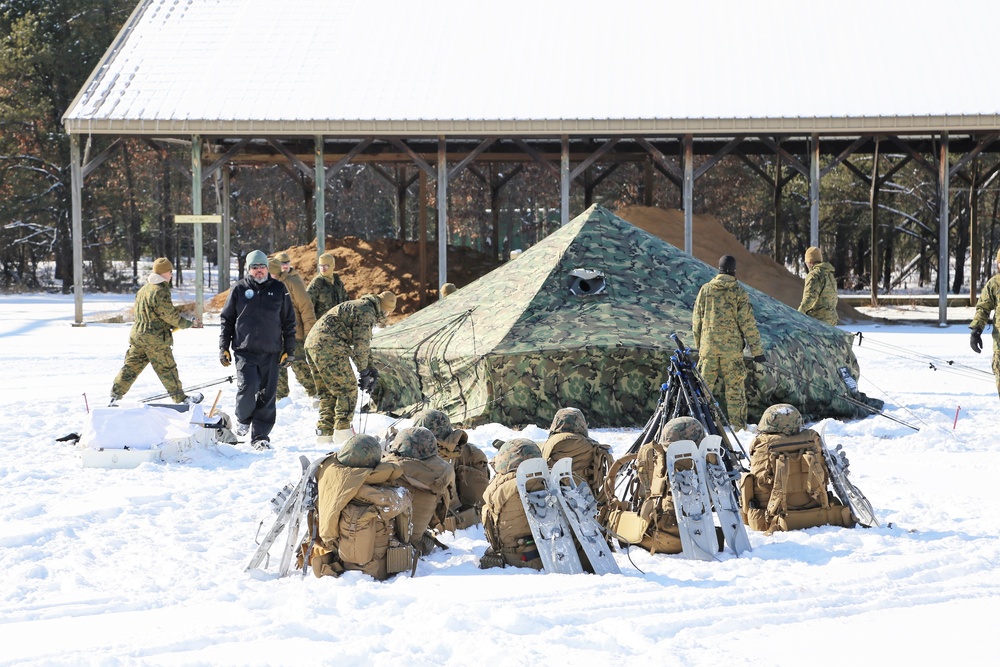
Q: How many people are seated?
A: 0